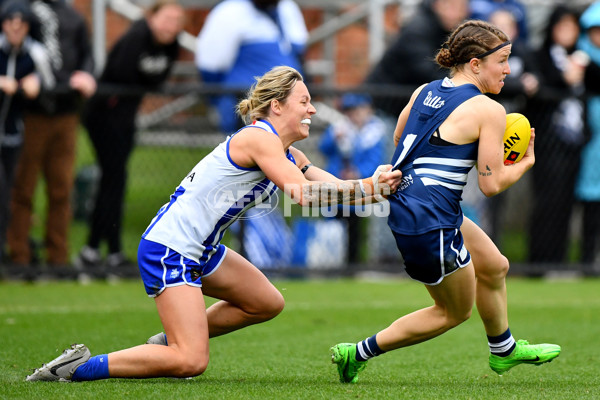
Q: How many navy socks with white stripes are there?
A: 2